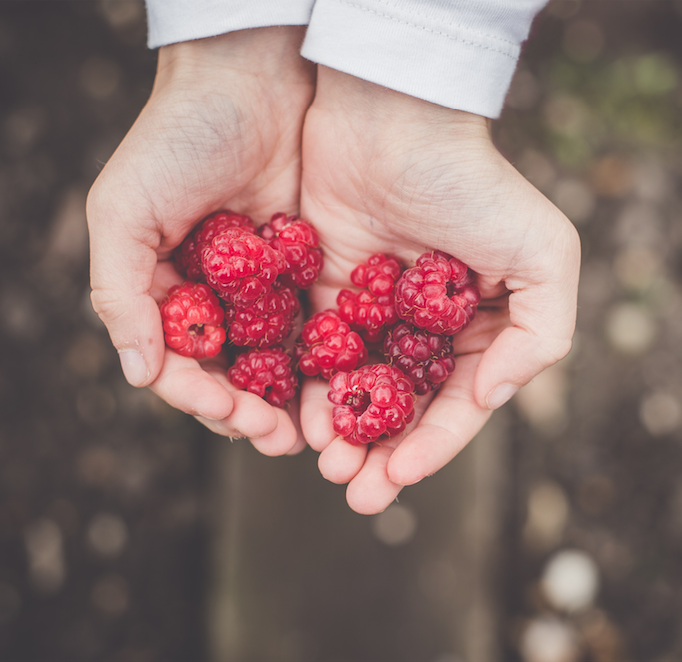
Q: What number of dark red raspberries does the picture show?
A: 1